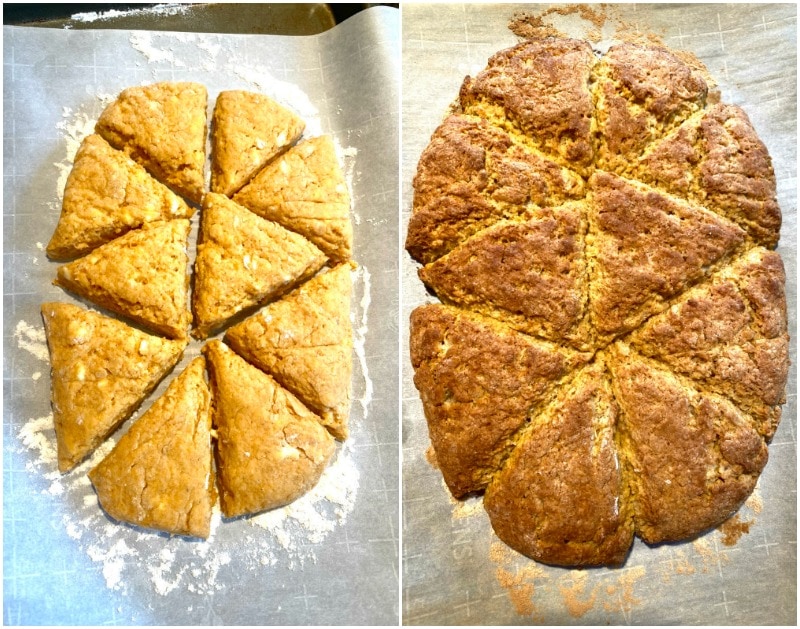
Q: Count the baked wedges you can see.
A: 10